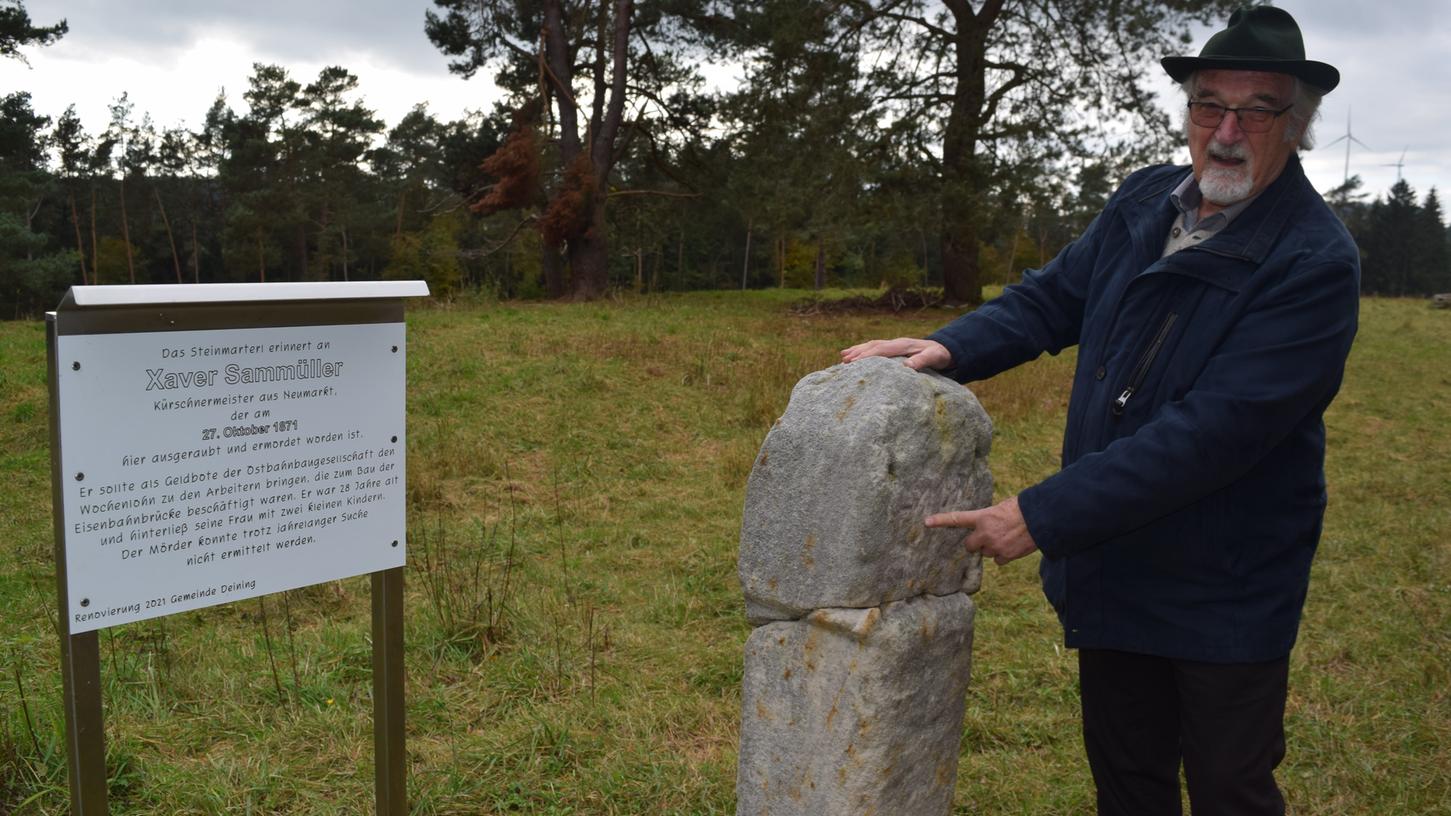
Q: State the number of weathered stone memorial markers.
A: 1